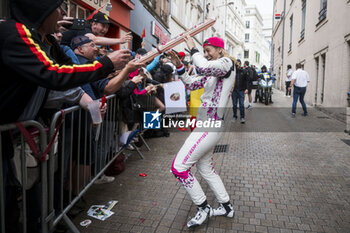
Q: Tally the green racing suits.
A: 0